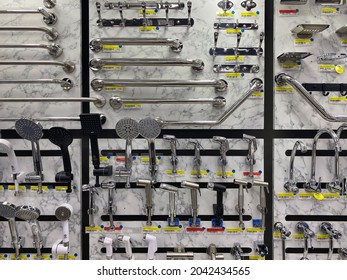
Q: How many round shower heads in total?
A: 8